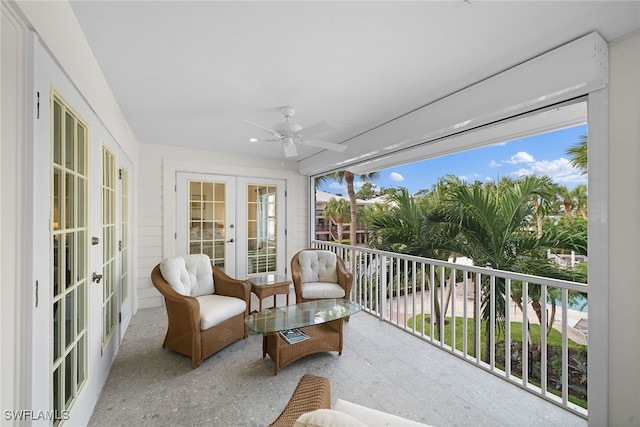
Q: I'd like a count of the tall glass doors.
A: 5